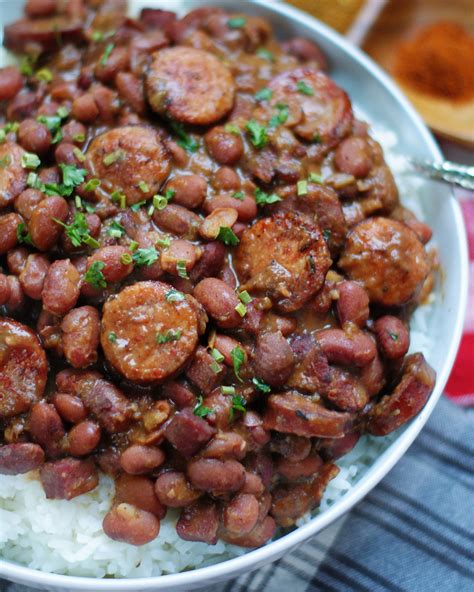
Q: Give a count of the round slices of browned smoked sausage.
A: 8